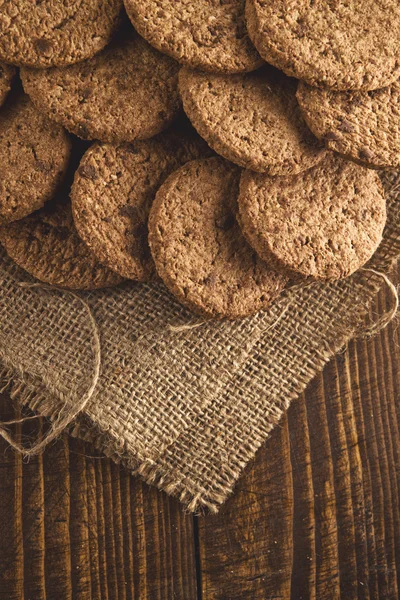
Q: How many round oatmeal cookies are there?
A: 12